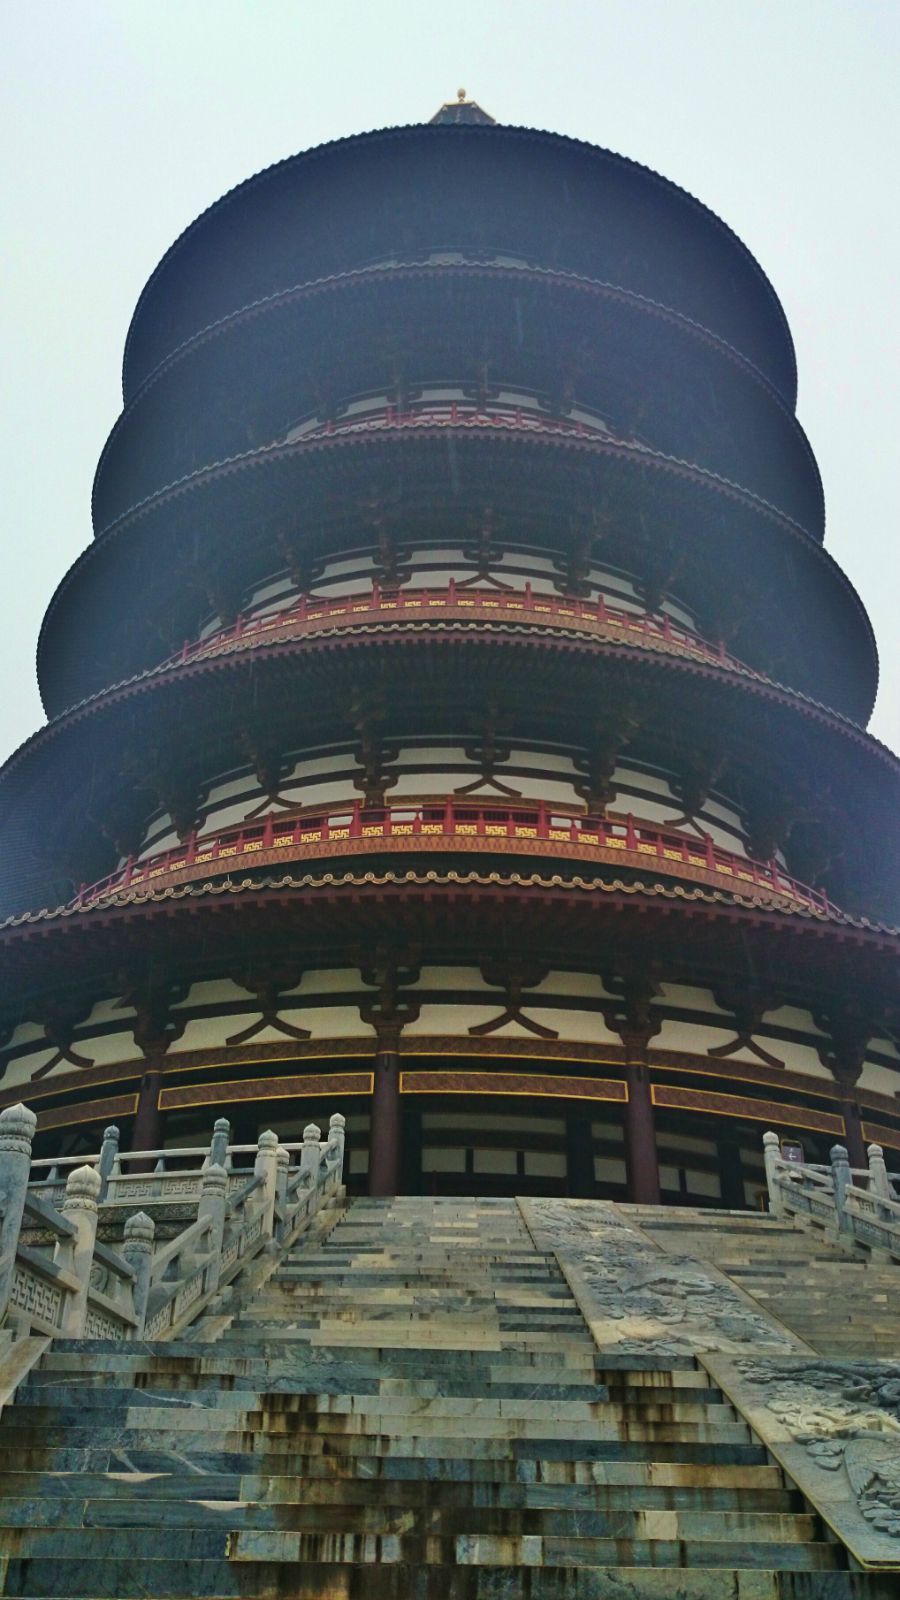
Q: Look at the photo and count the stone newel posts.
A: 13